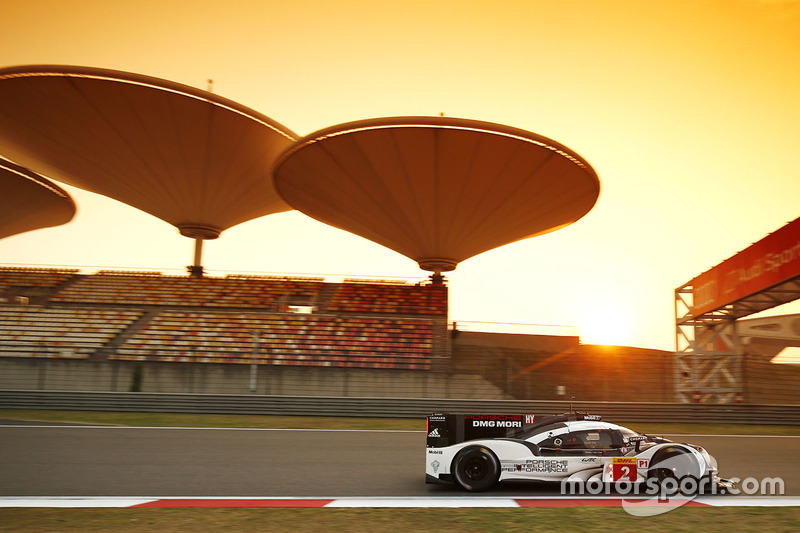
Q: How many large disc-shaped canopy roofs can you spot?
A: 3